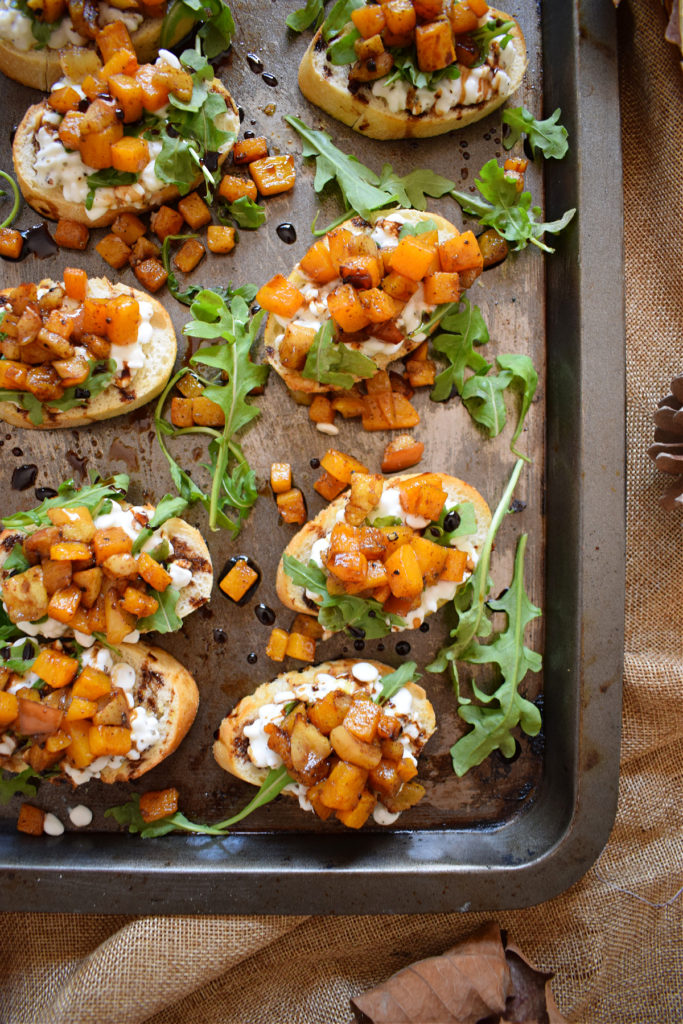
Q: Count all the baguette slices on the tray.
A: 9